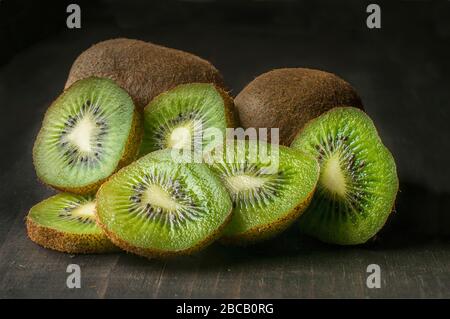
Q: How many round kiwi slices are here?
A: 6